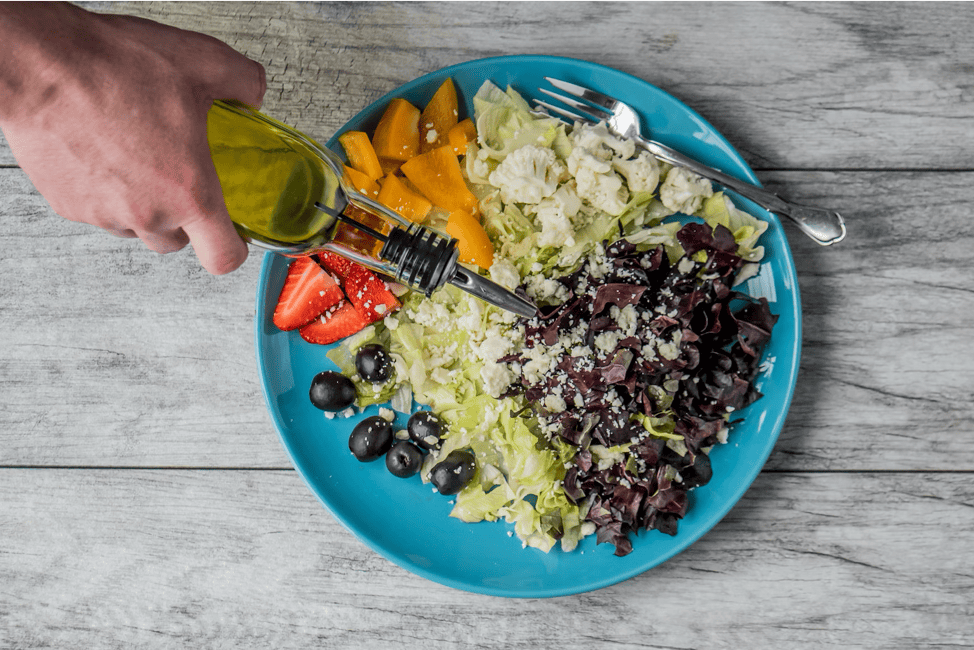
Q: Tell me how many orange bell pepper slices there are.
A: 8